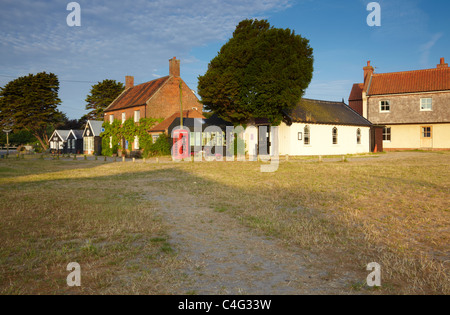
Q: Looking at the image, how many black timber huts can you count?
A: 3